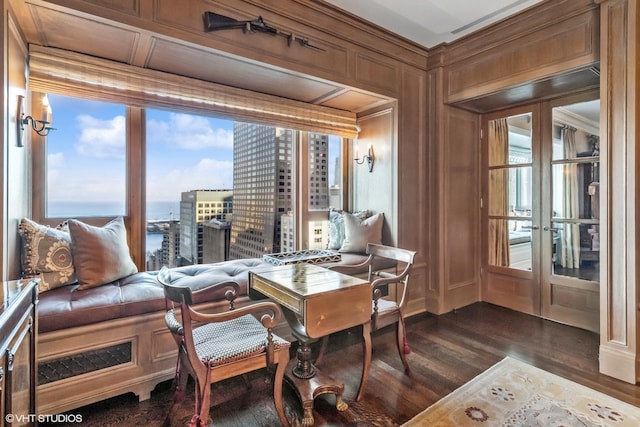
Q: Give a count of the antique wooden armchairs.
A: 2